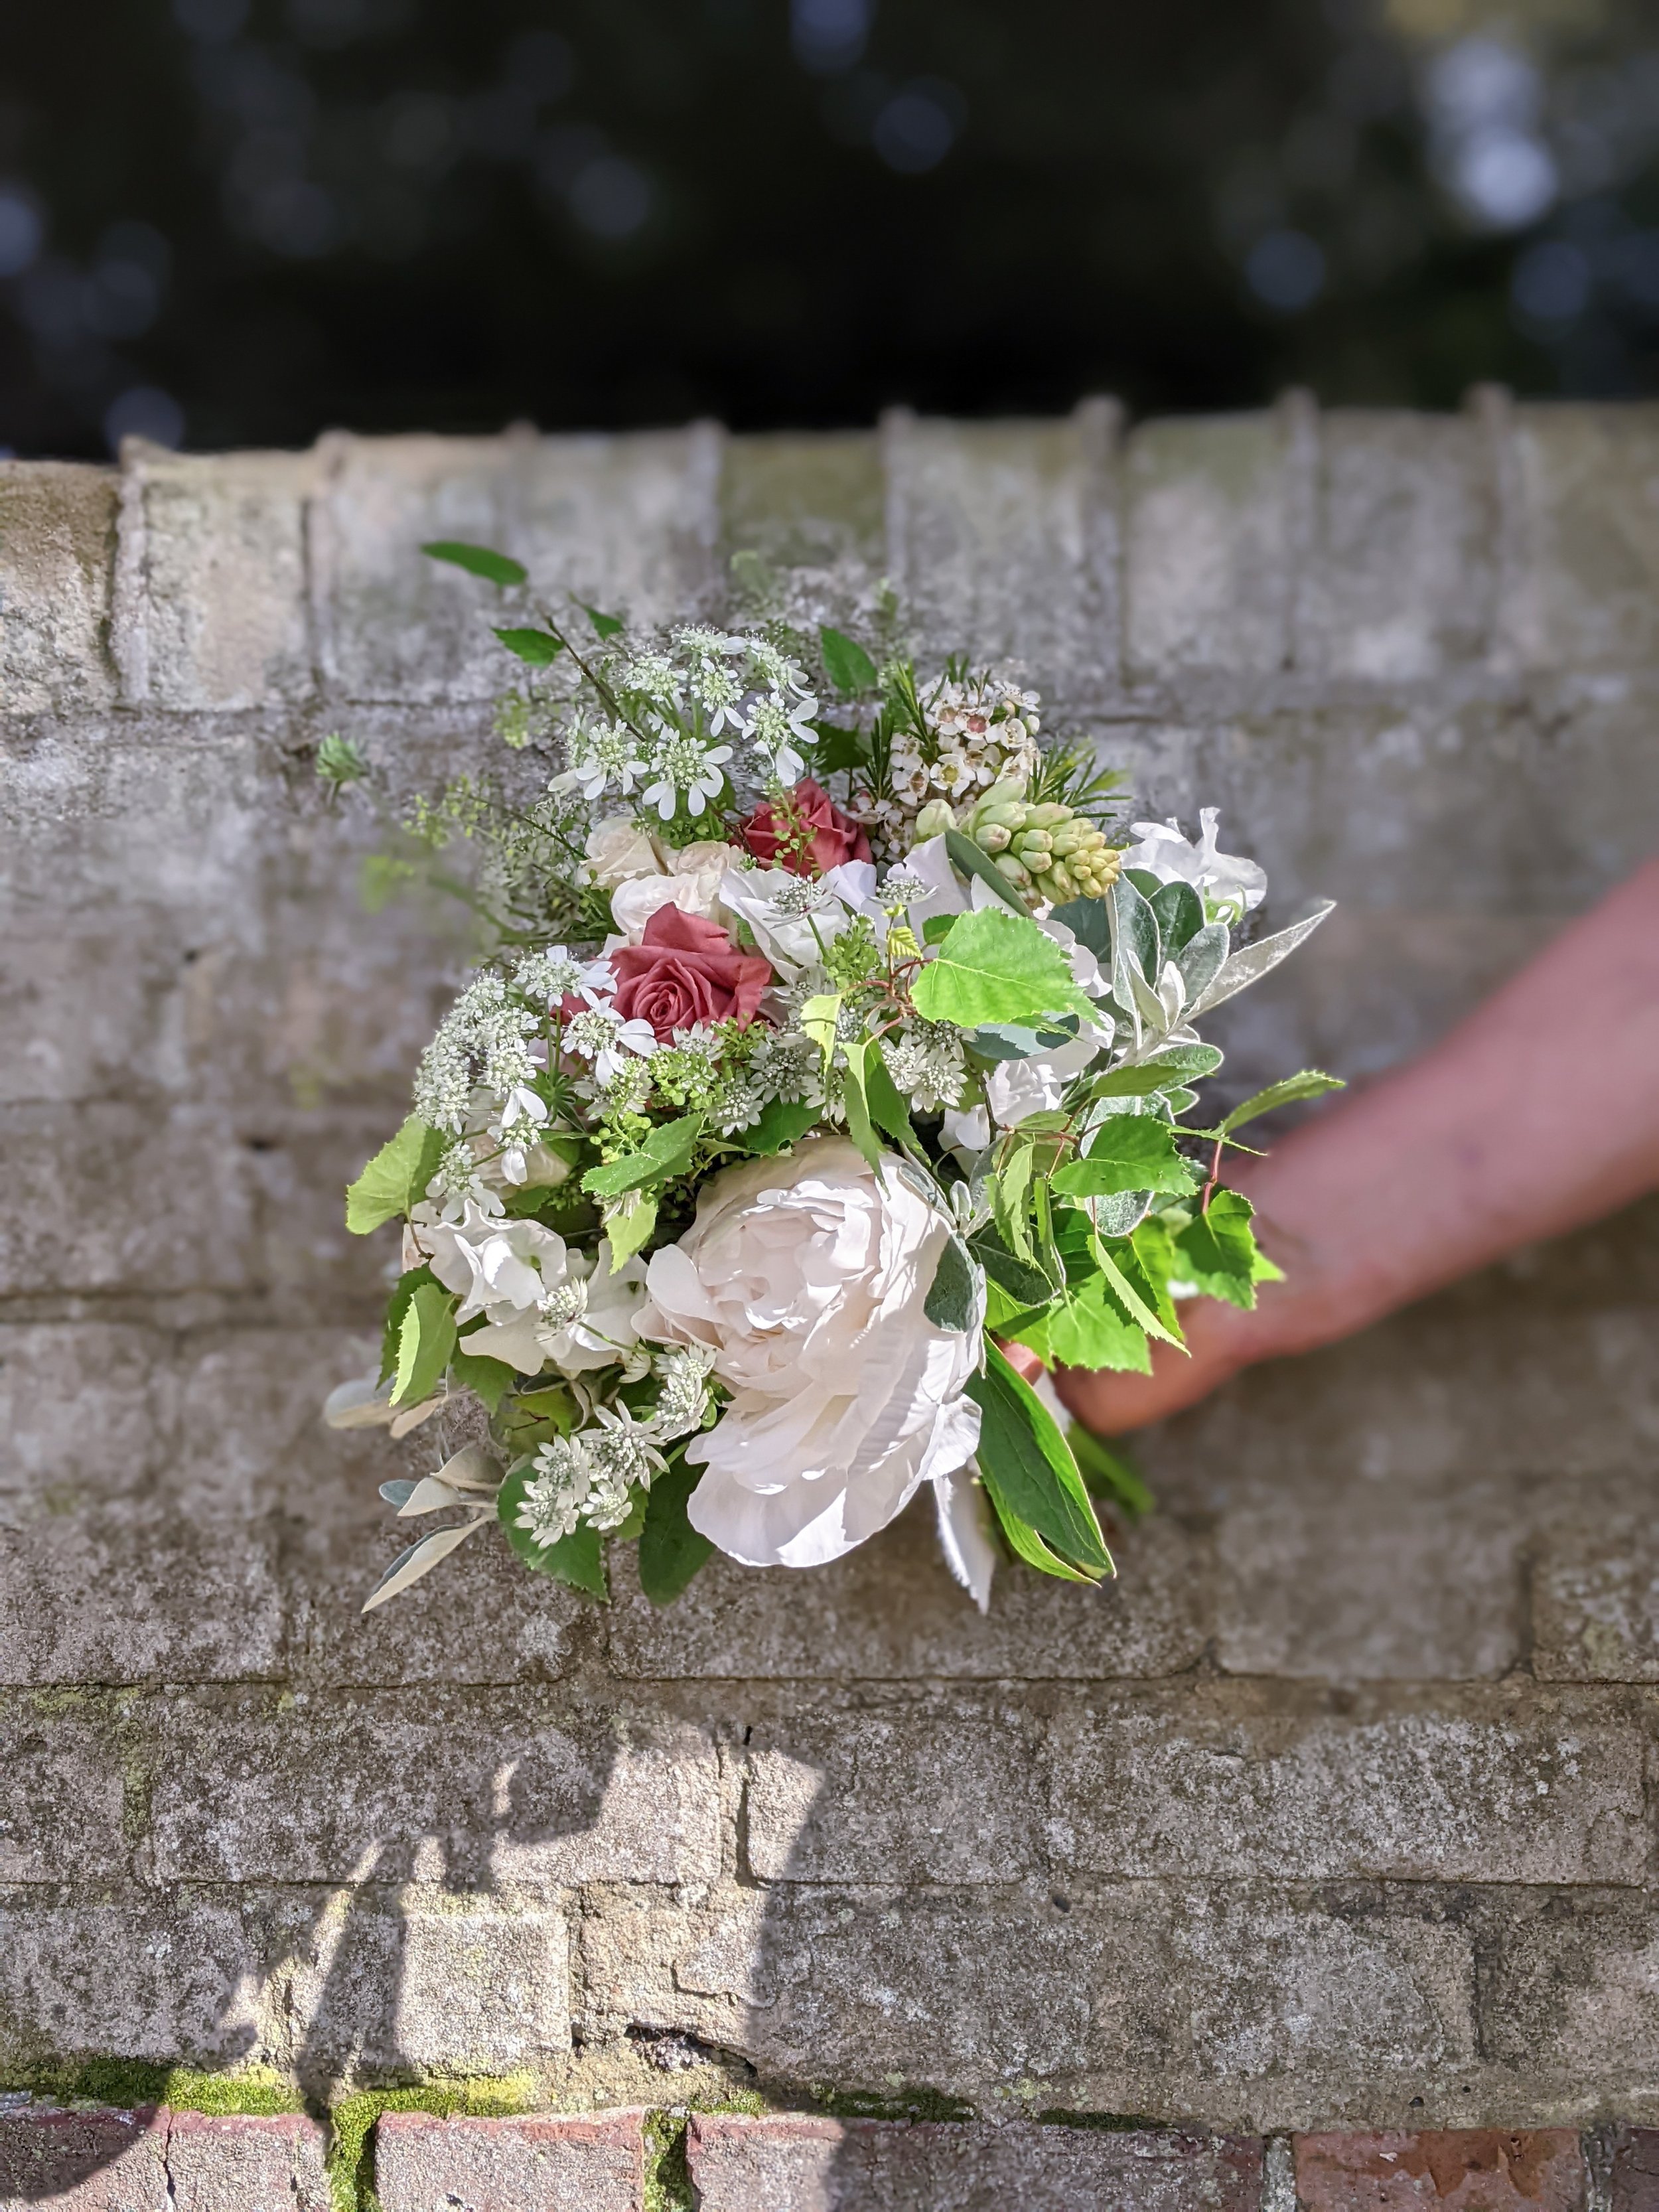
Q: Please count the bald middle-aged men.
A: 0